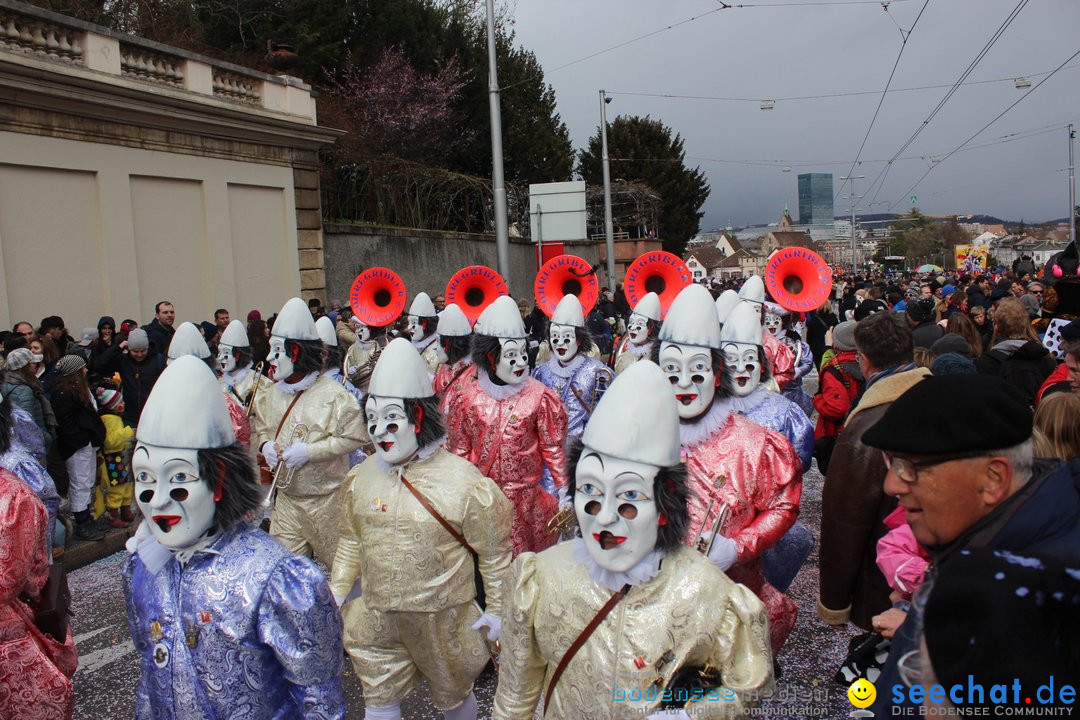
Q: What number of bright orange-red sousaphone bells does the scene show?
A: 5